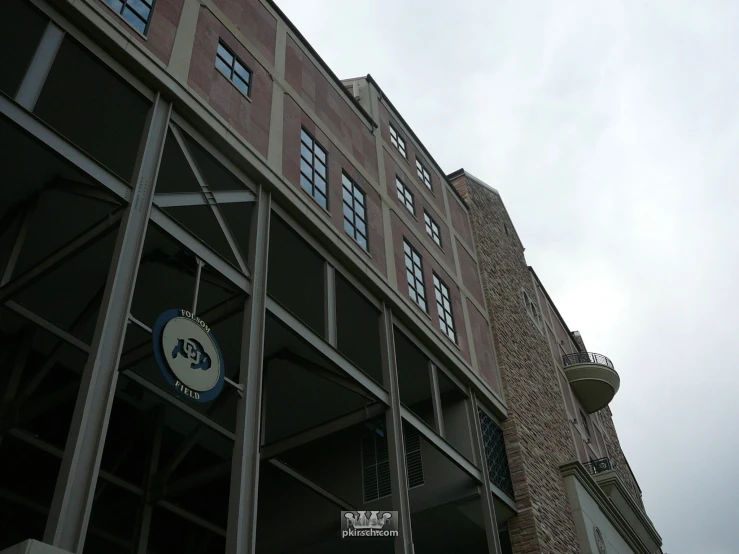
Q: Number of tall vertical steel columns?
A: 4